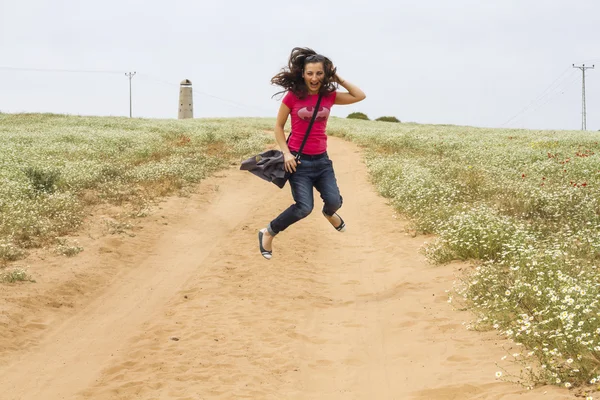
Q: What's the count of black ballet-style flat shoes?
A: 2